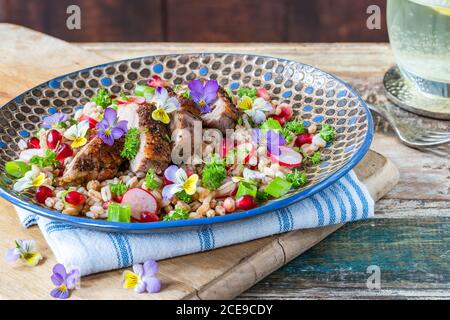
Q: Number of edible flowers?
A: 13